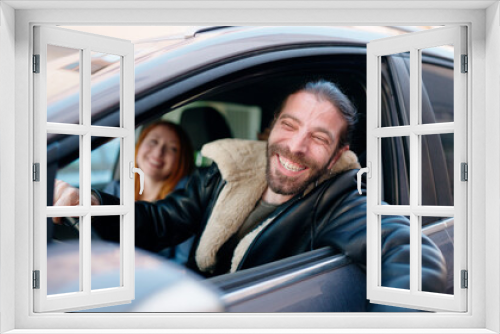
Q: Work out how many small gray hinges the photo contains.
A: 6